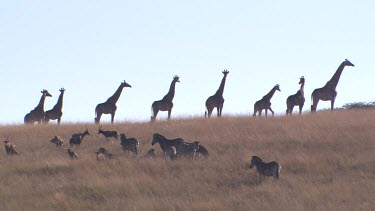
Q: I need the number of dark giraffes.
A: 8